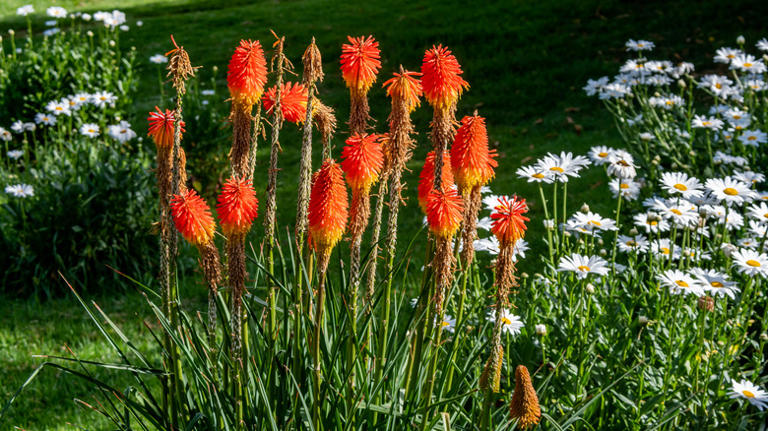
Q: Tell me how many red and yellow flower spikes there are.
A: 14